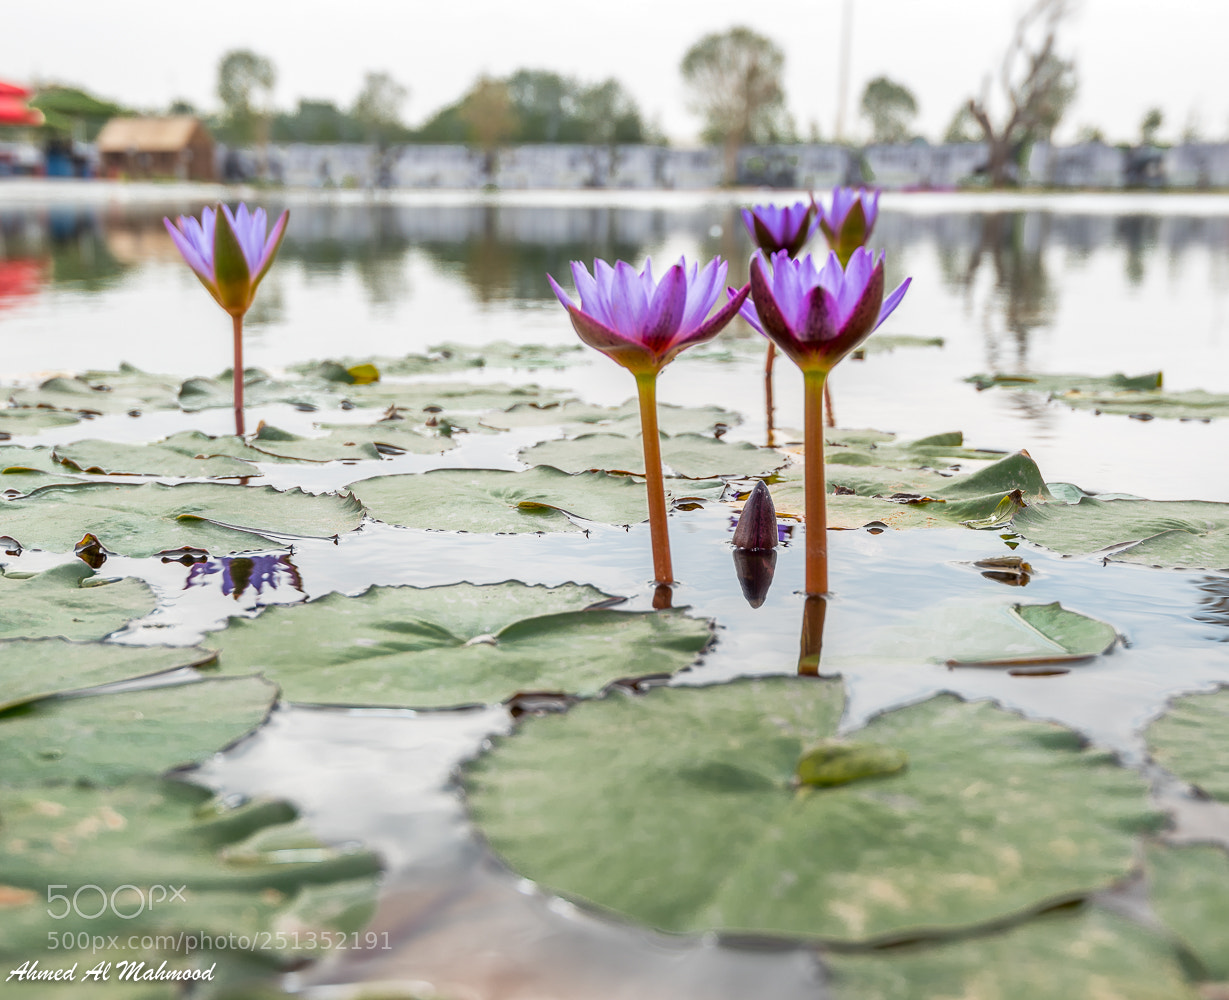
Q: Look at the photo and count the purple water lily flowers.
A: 5